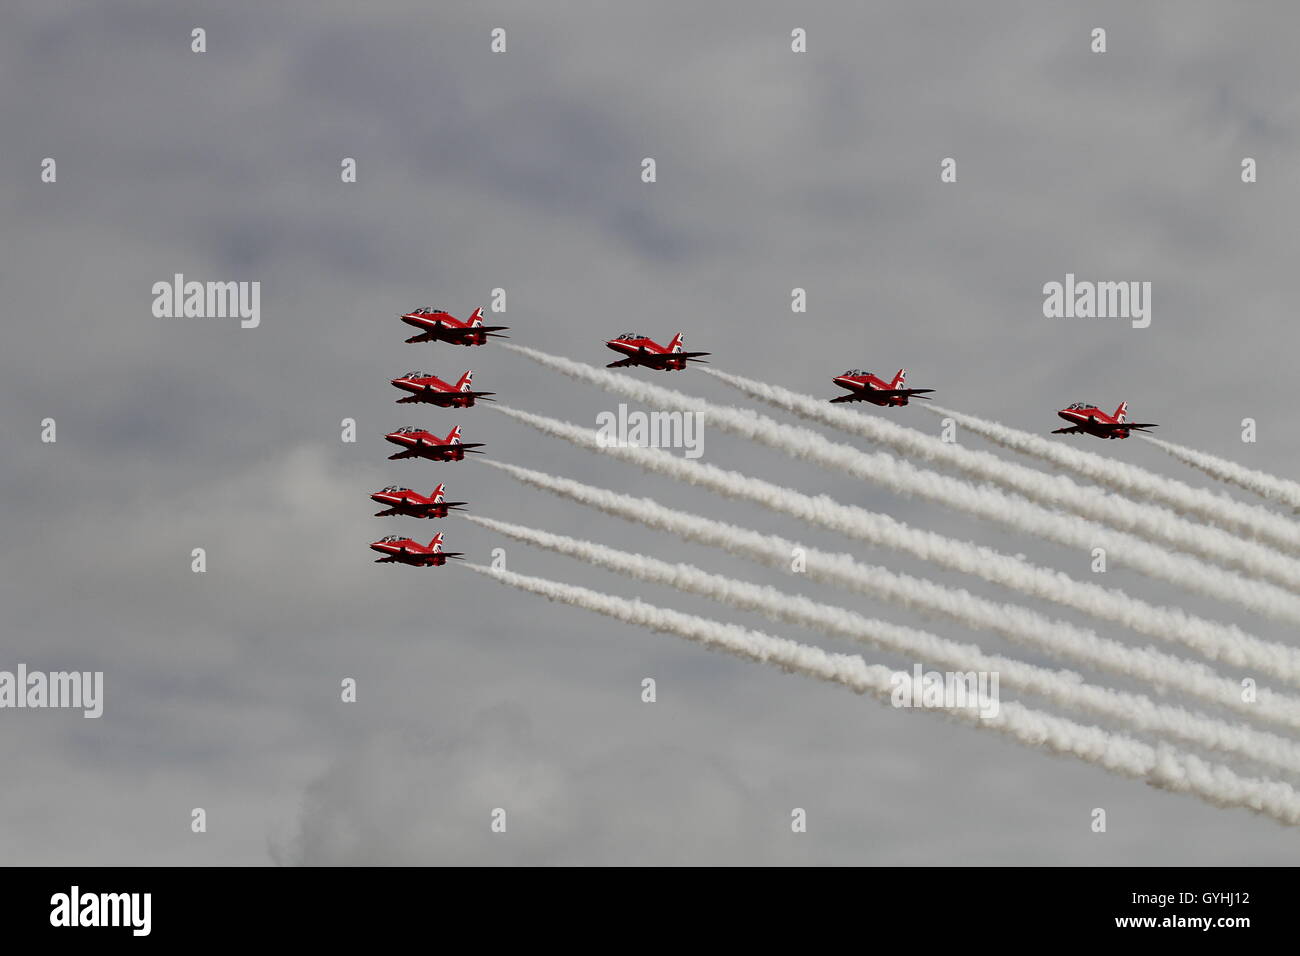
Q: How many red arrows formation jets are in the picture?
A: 8